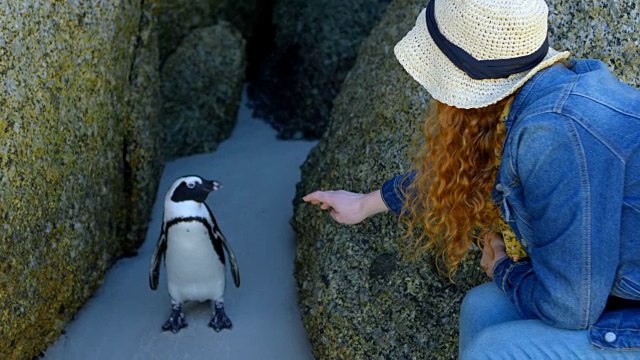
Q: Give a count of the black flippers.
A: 2